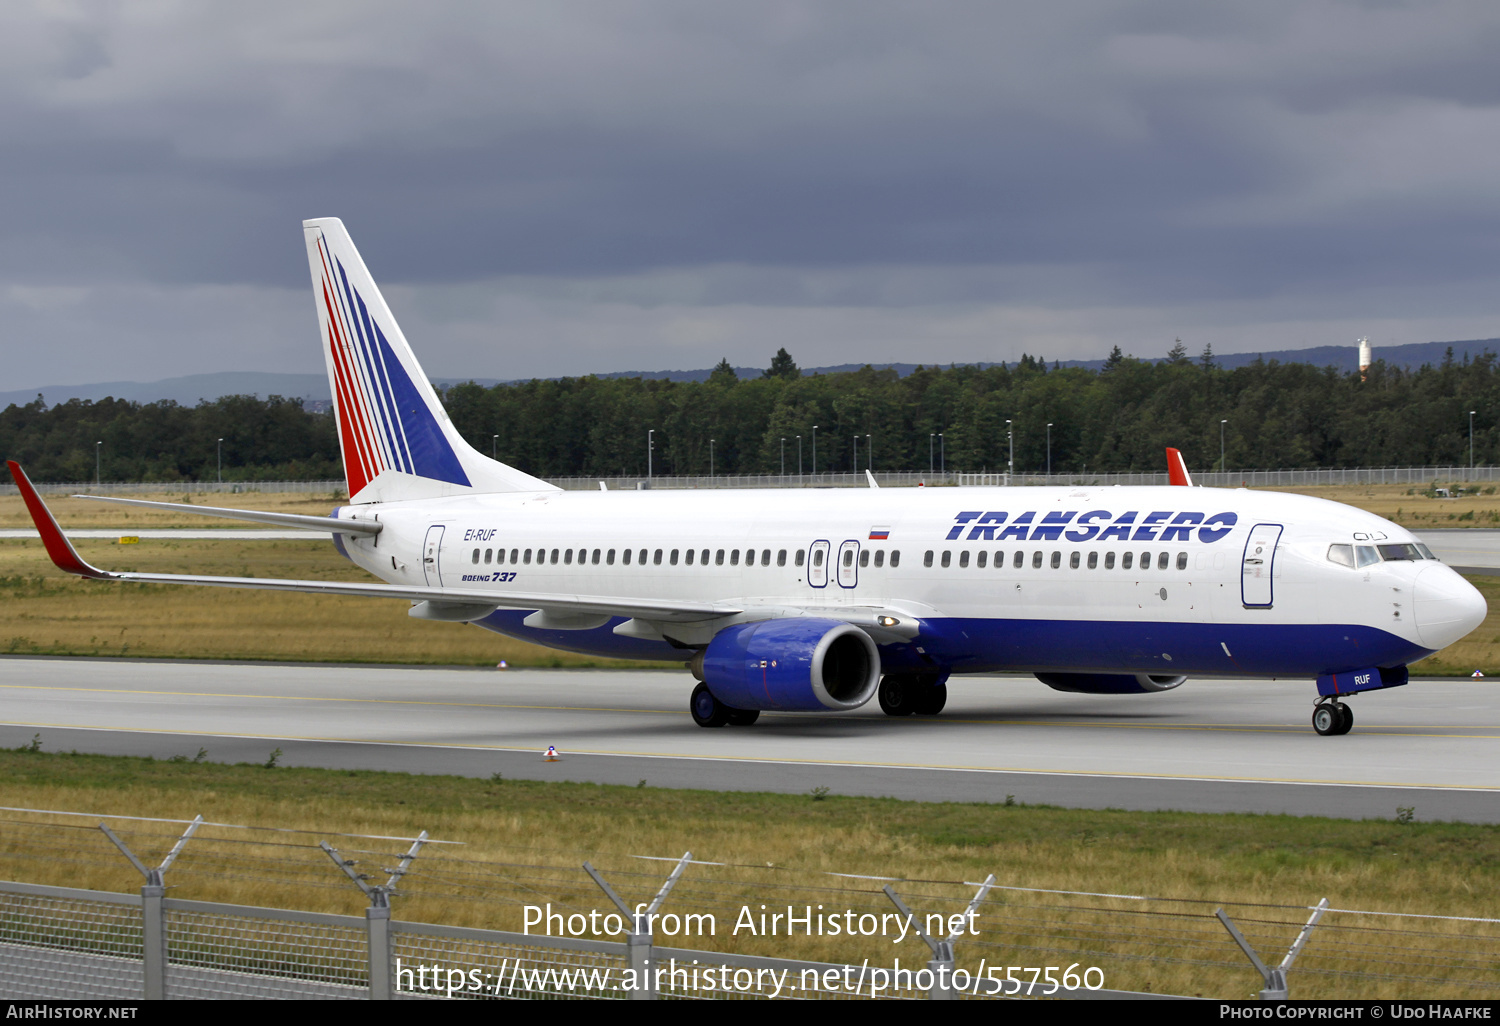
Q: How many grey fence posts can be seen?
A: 5